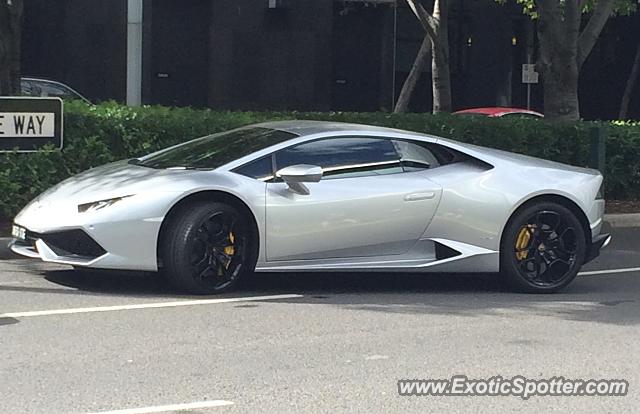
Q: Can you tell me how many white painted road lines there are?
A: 3